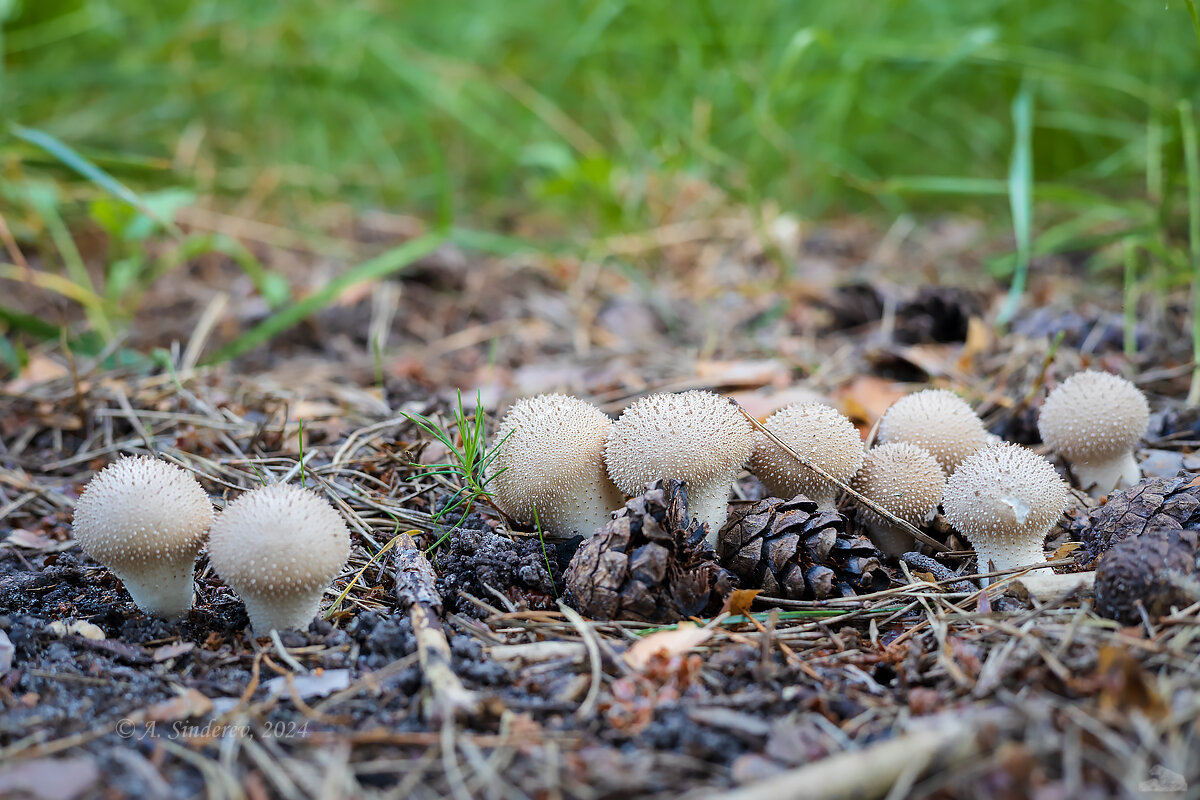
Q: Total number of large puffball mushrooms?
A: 9